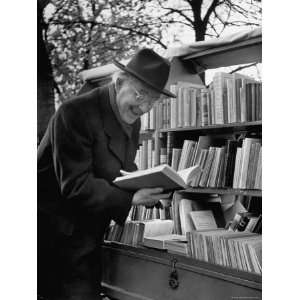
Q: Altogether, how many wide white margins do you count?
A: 2